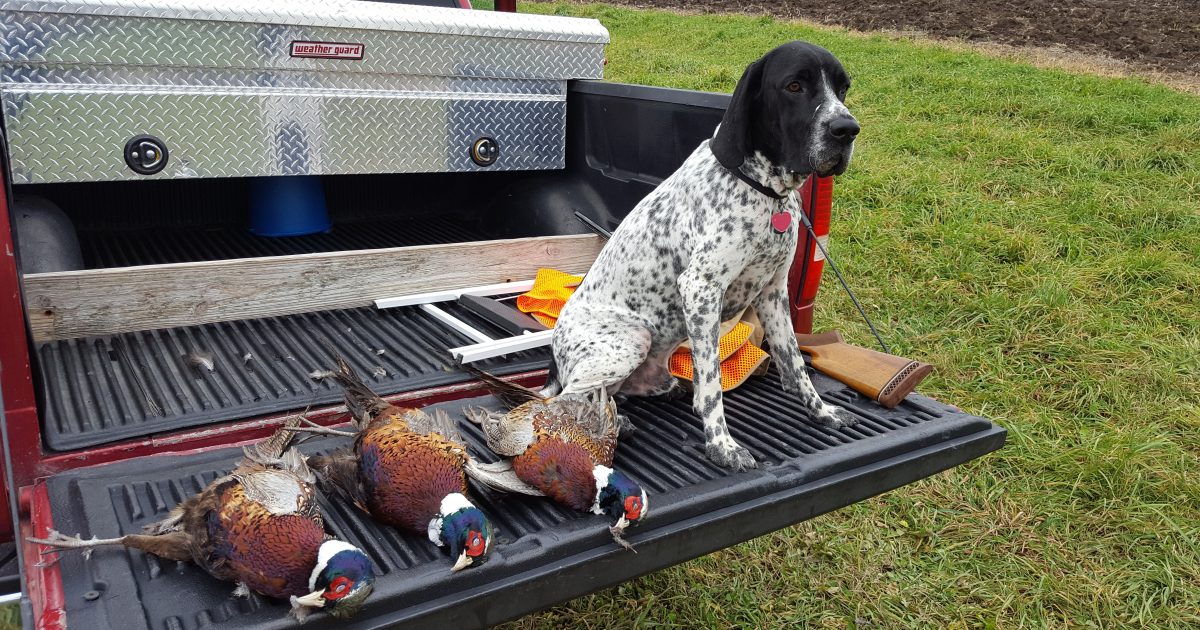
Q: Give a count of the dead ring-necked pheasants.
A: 3